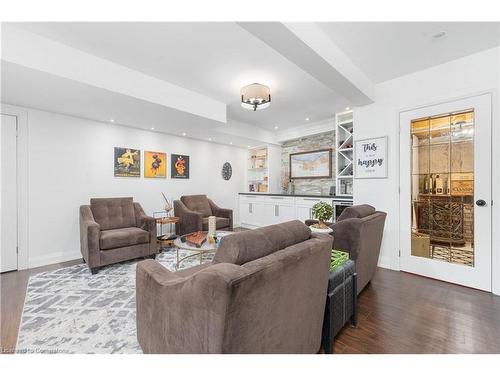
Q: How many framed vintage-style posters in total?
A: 3